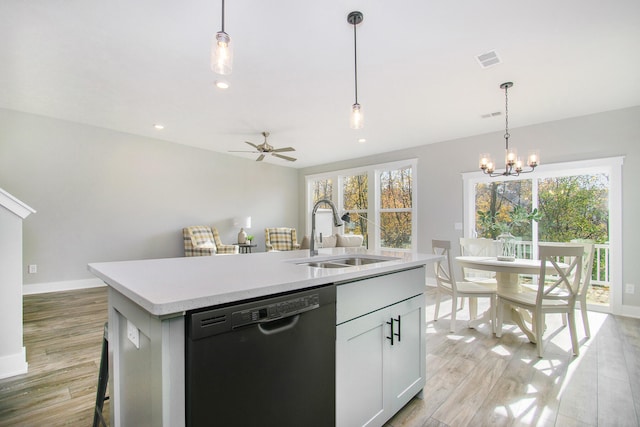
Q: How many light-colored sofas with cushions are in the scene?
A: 1